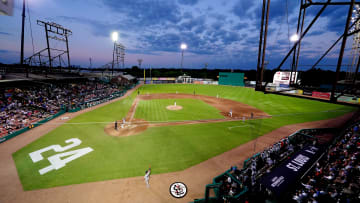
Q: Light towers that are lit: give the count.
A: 3